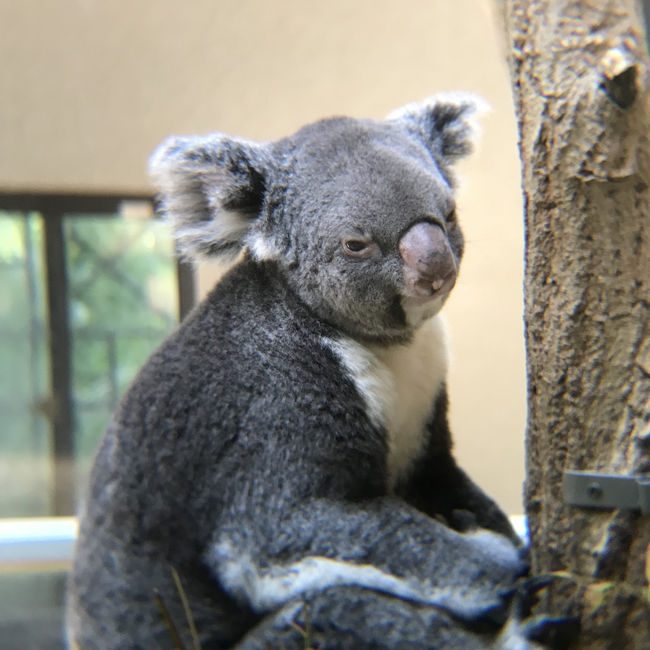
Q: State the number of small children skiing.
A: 0